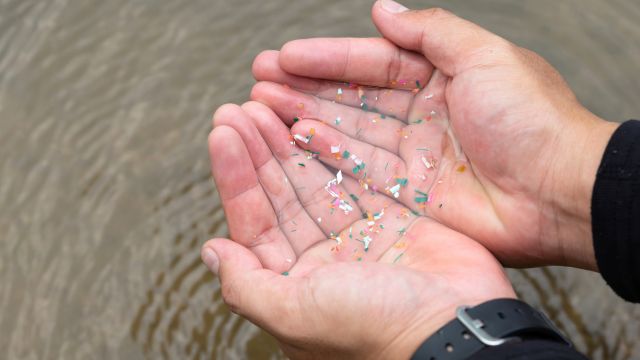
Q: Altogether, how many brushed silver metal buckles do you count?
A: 1